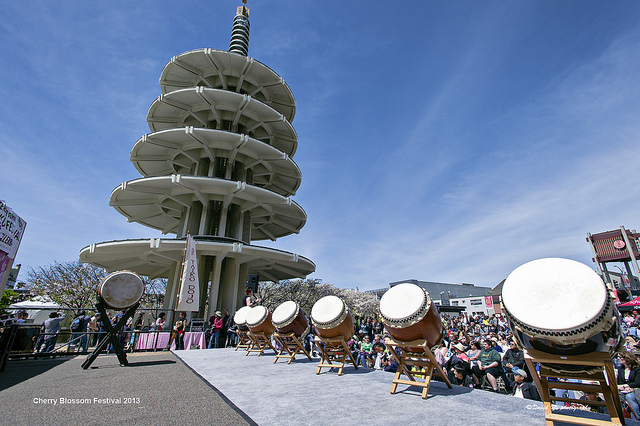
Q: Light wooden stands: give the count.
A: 6